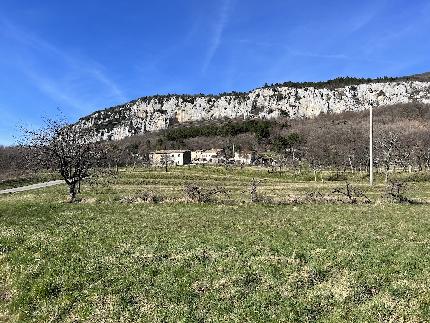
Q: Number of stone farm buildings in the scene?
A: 3